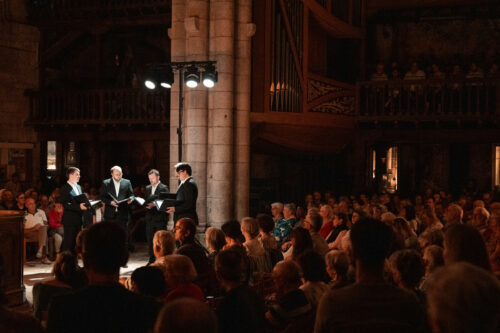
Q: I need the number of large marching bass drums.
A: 0